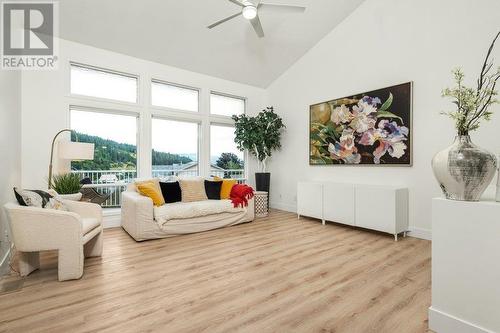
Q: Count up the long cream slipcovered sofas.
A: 1